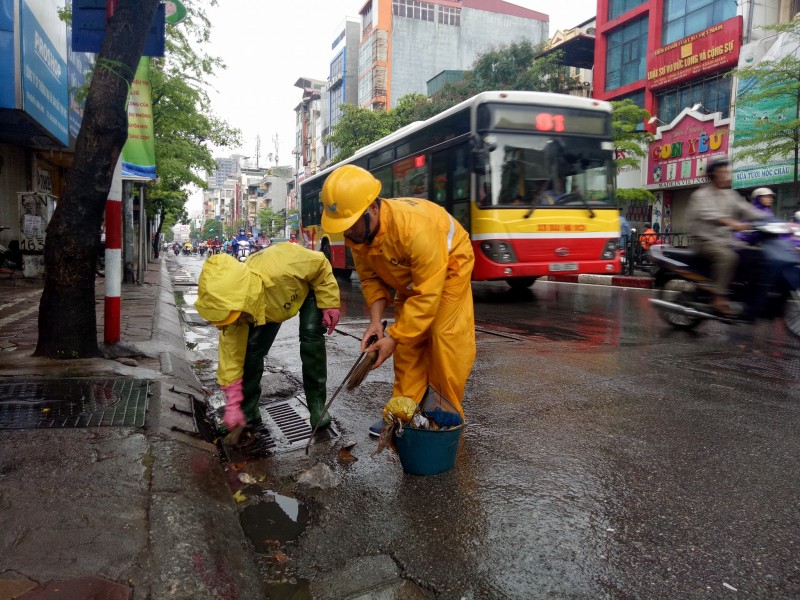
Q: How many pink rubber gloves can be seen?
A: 2